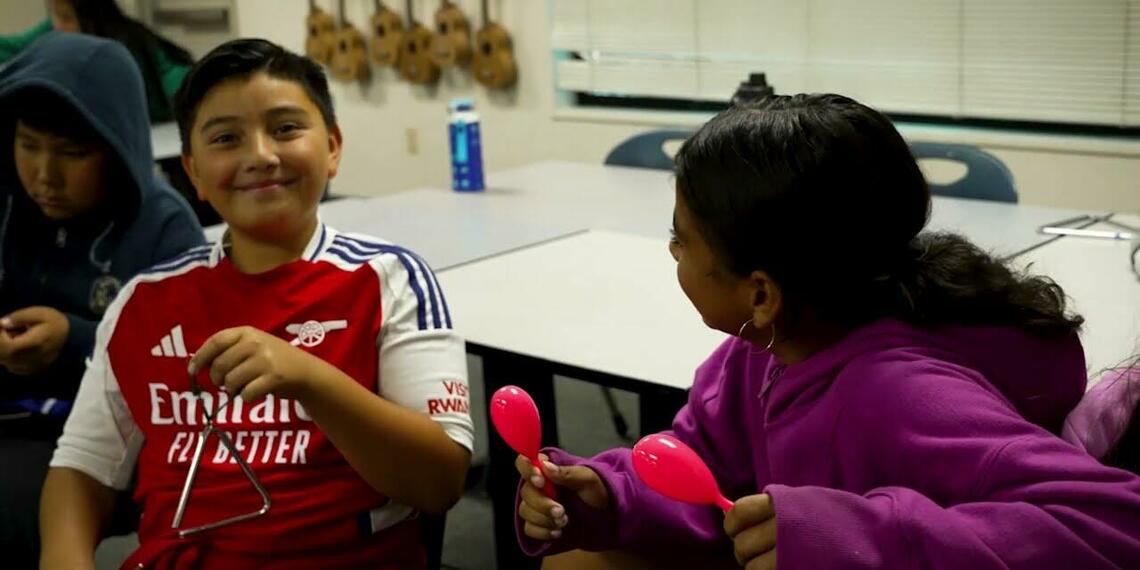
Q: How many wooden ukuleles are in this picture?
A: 6